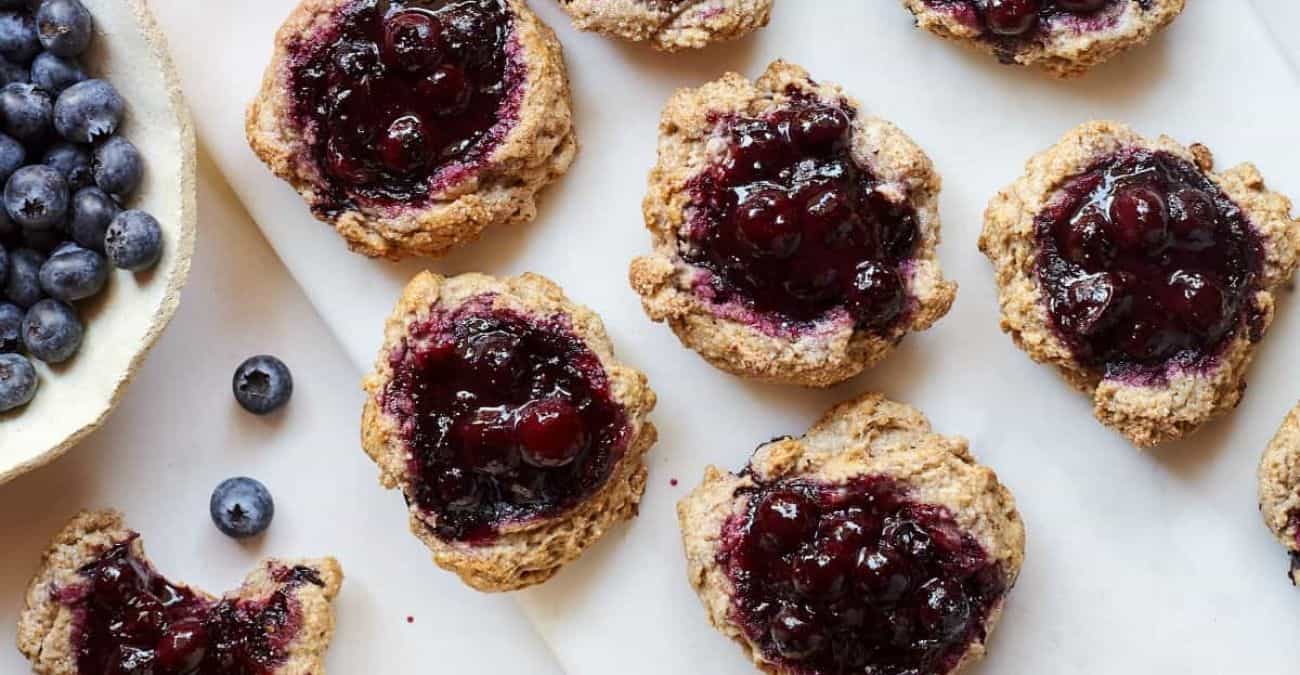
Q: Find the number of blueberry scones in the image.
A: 9